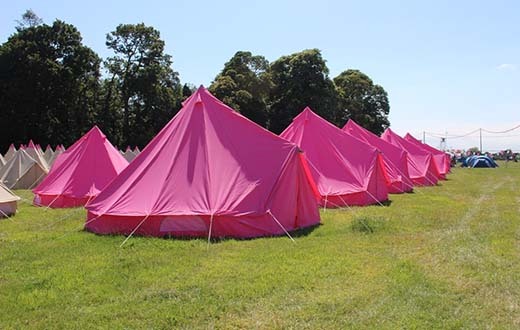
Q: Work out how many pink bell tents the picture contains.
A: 6